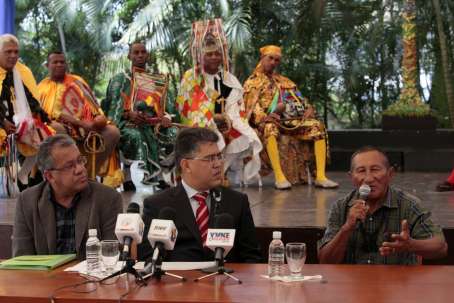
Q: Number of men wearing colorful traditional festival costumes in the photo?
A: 5